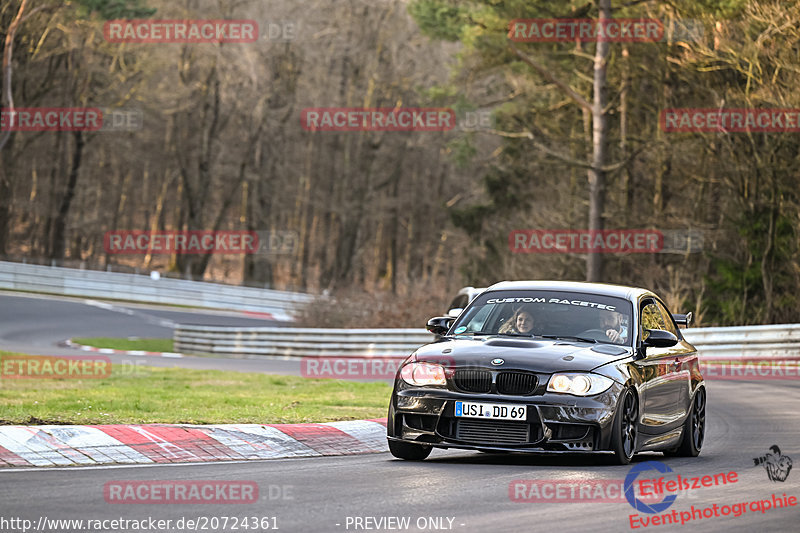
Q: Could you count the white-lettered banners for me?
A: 1